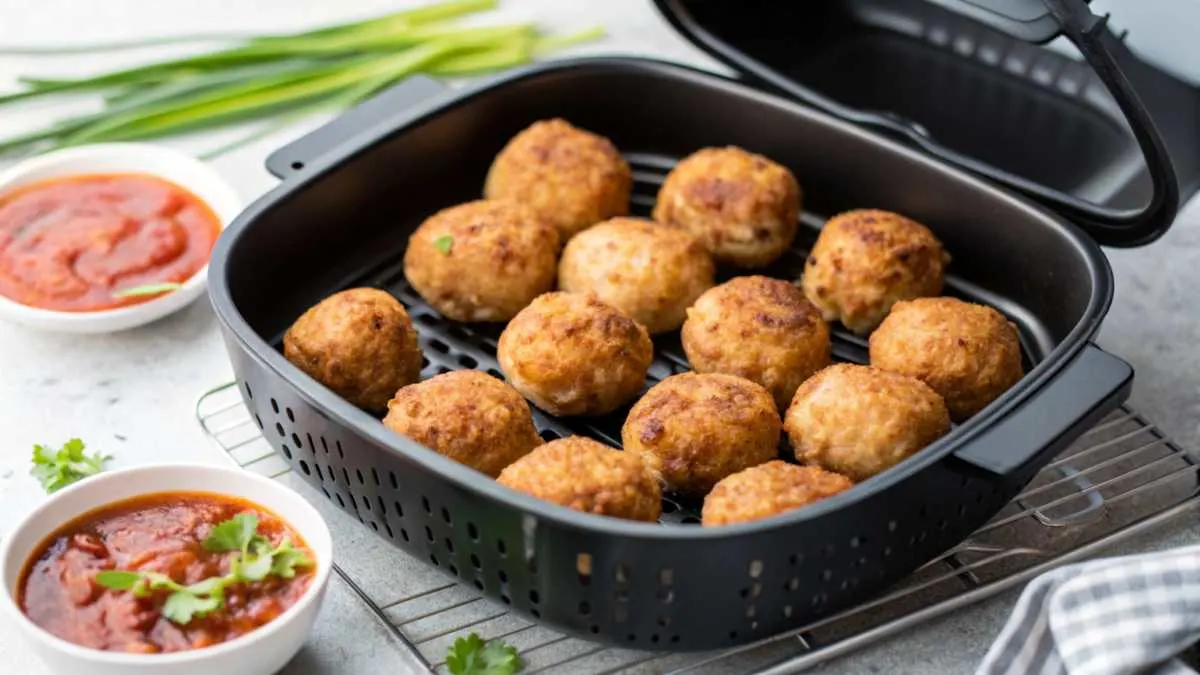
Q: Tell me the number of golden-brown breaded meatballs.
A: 14